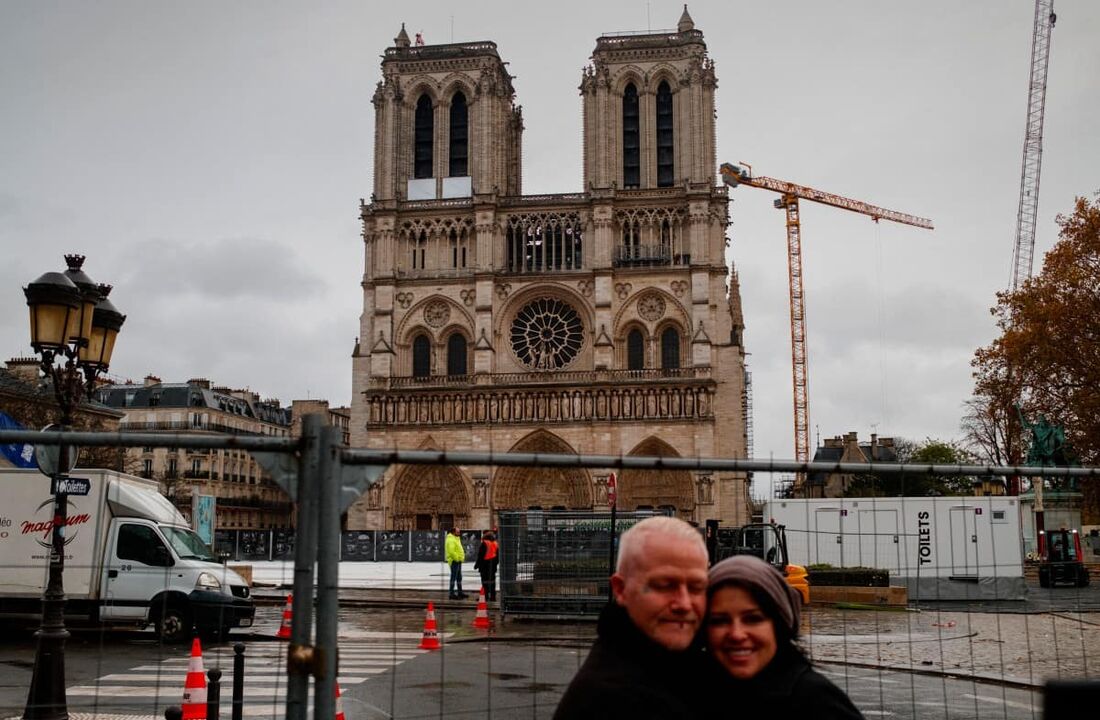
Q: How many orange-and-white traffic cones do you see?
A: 5